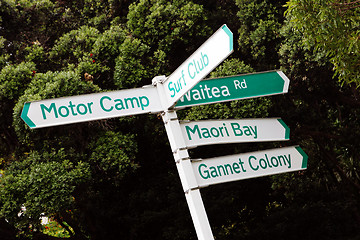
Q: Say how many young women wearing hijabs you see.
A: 0